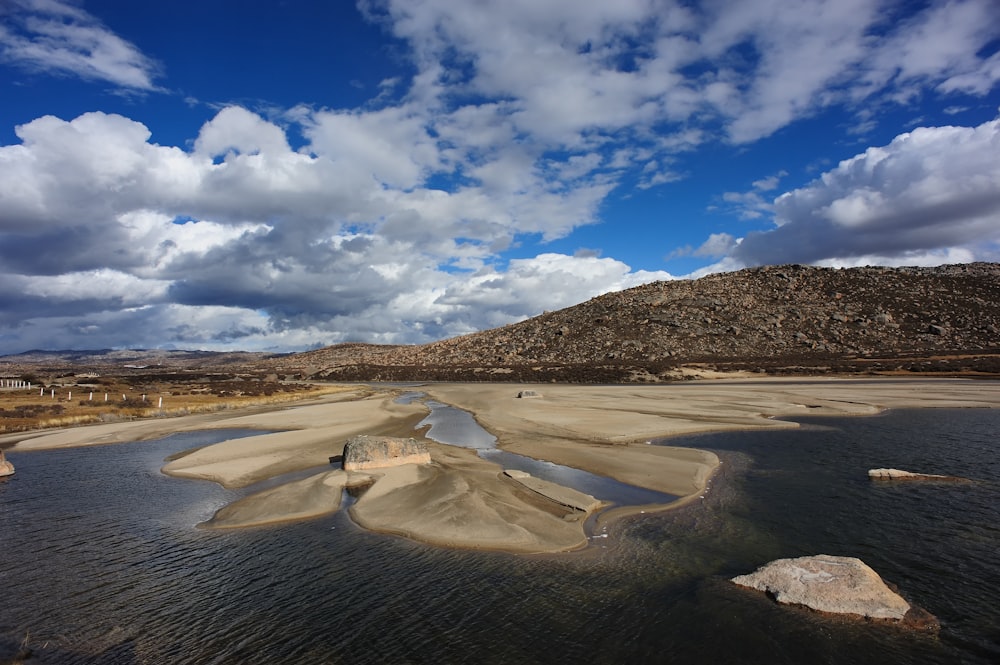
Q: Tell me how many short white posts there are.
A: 15